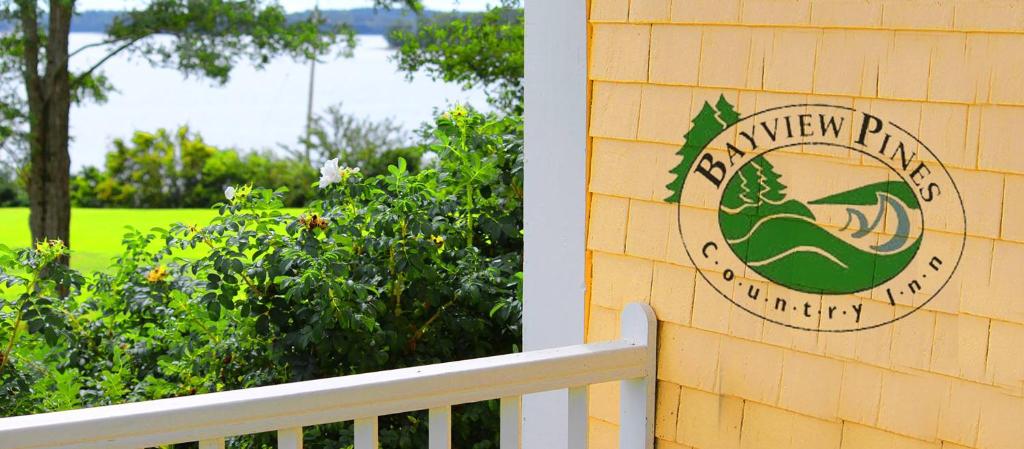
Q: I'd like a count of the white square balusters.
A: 6